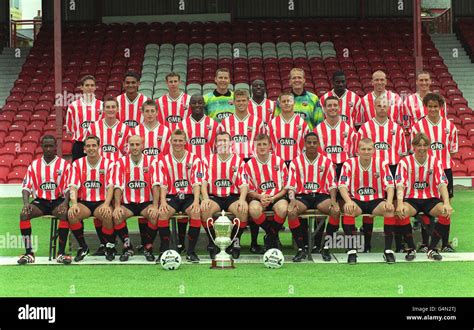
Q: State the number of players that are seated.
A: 9